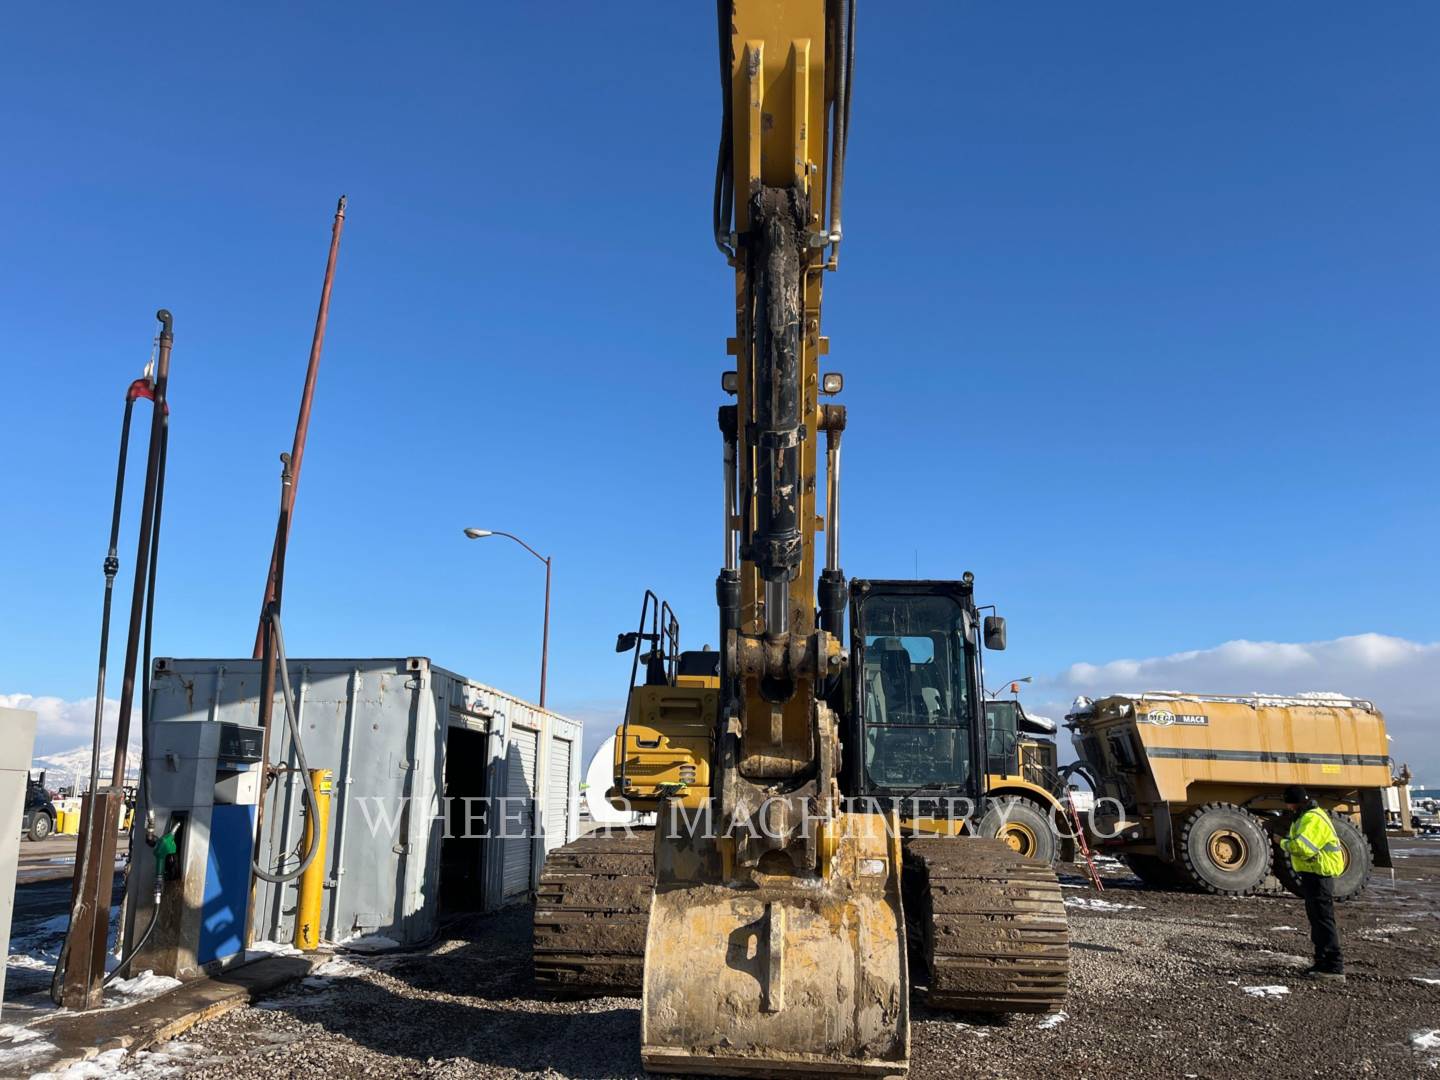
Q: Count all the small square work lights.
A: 2